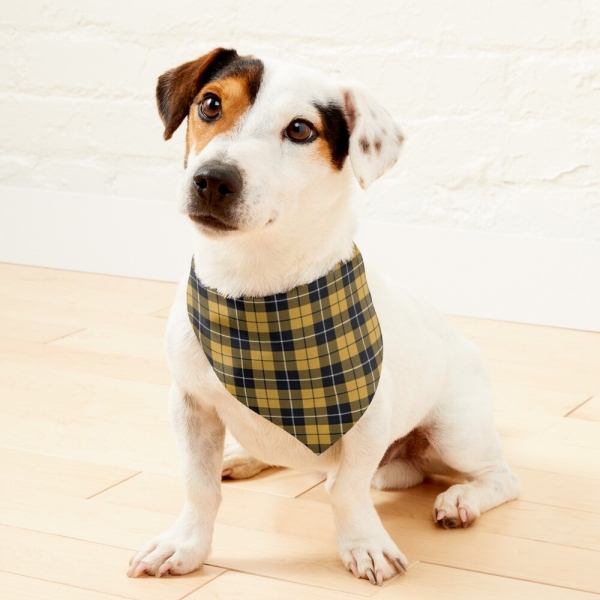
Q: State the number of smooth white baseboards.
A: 1